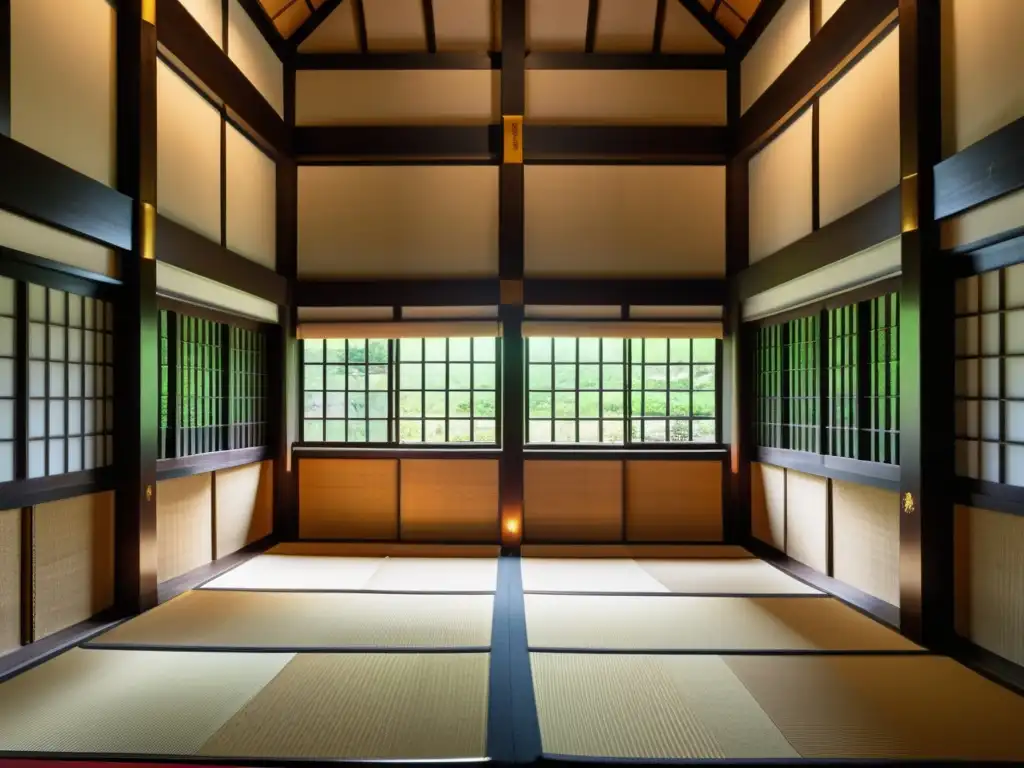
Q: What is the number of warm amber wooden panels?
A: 4